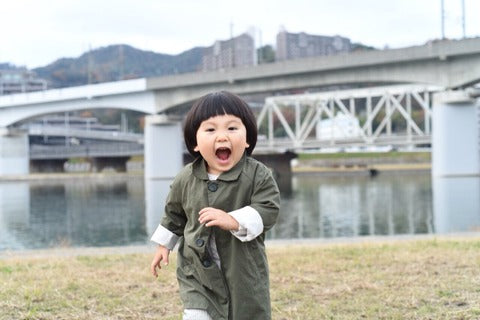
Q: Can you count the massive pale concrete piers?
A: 3